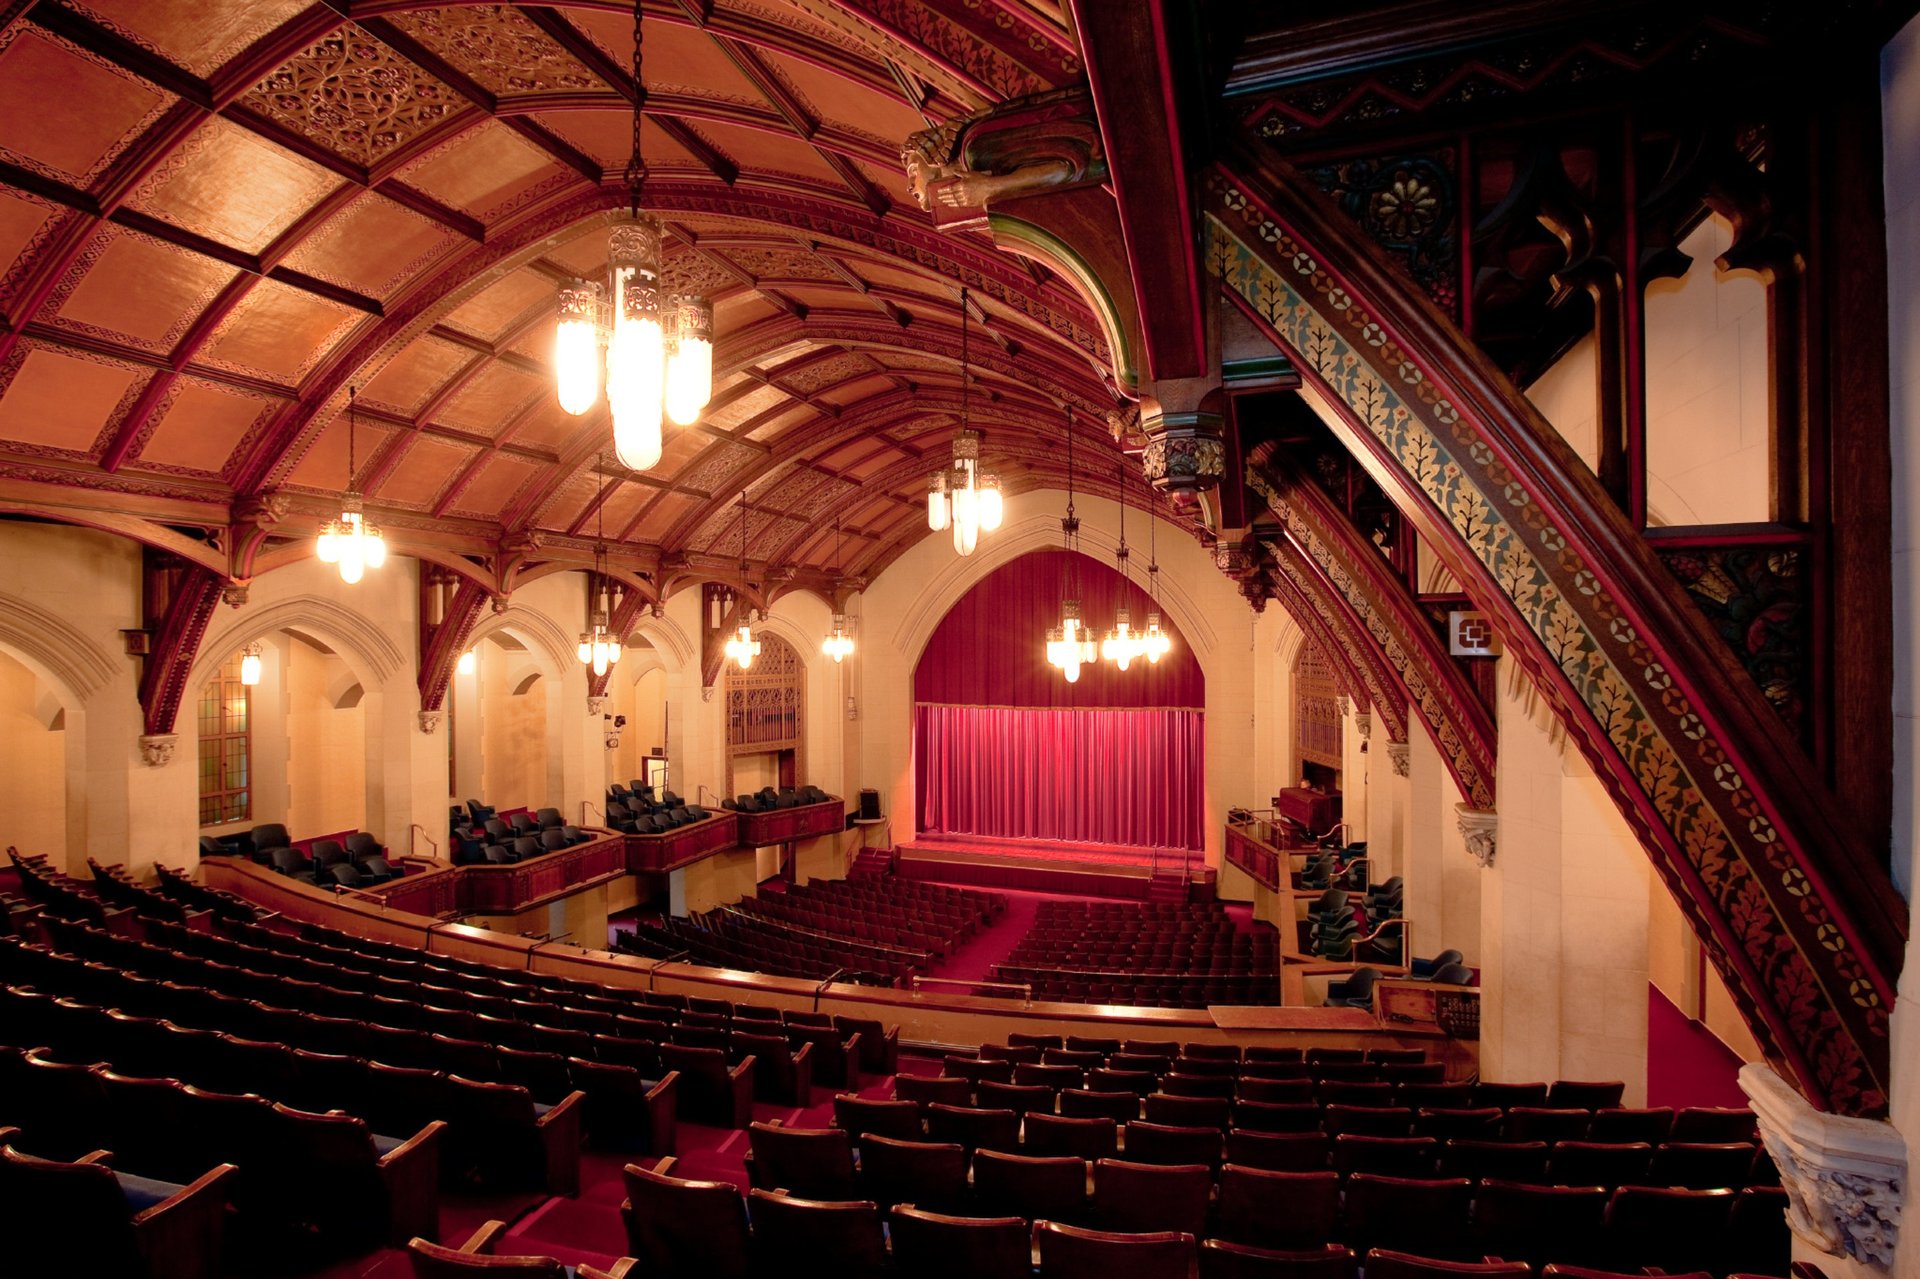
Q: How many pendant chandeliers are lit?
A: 9